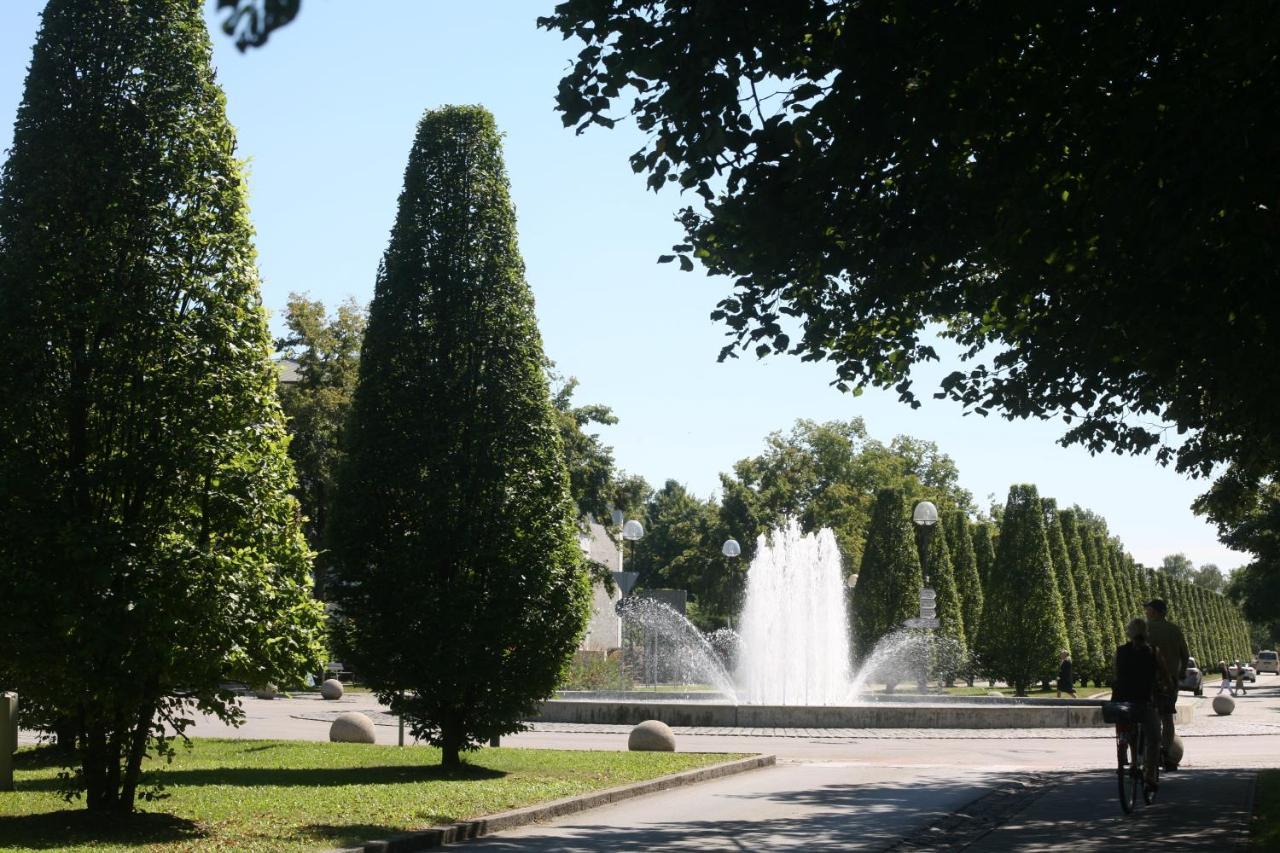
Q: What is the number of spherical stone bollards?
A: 6